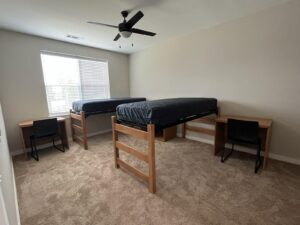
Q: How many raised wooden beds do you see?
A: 2